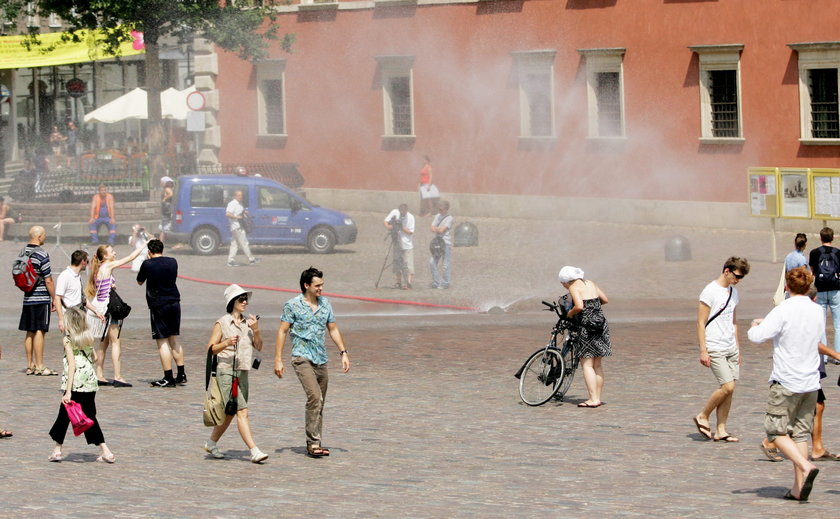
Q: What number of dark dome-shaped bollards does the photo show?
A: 2